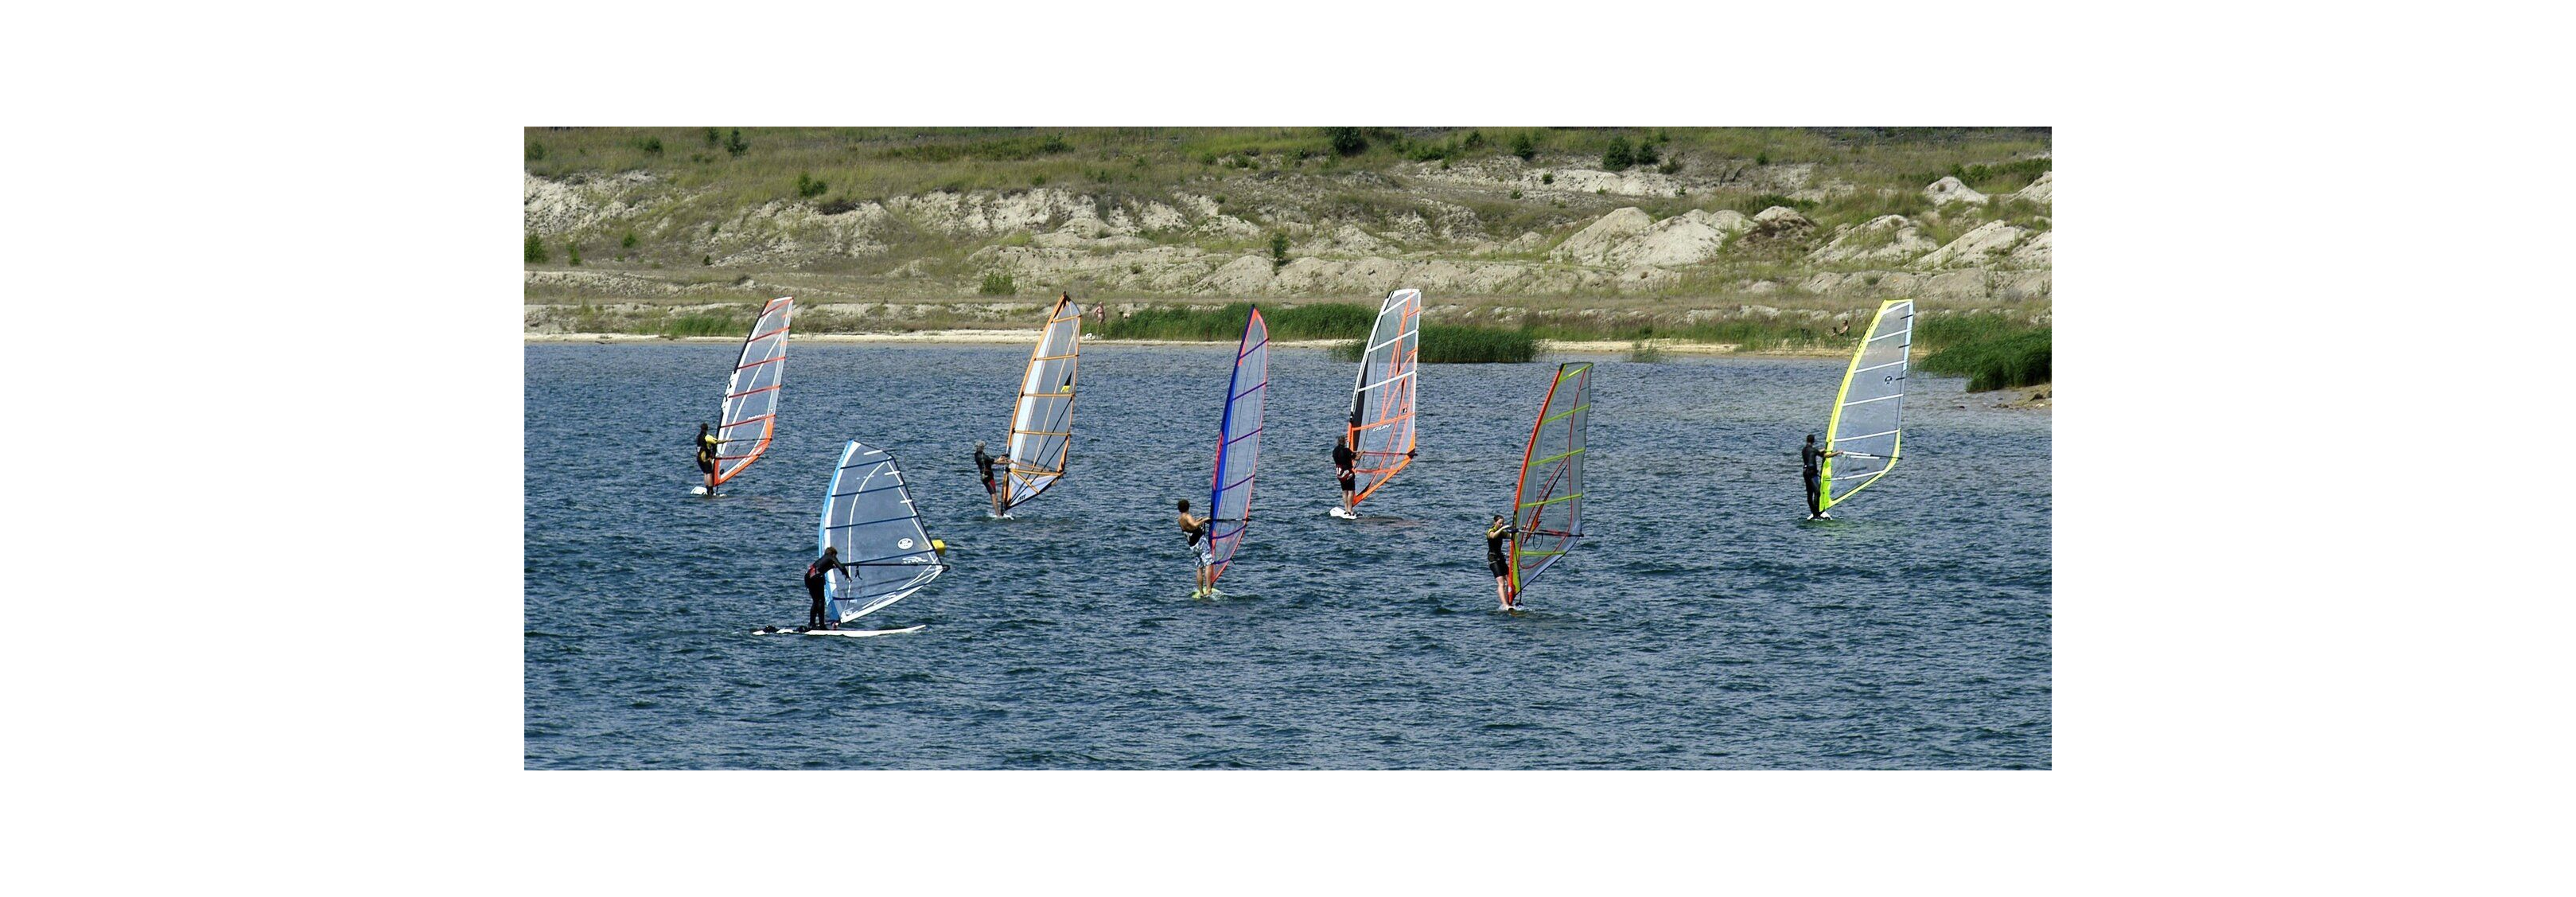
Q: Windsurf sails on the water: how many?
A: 7